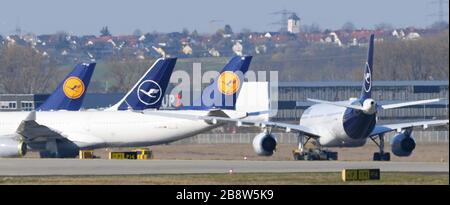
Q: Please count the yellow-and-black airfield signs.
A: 2